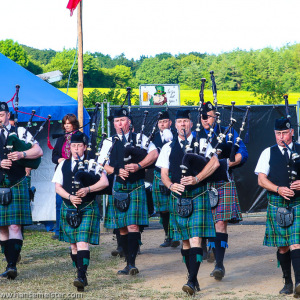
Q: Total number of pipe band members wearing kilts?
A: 7